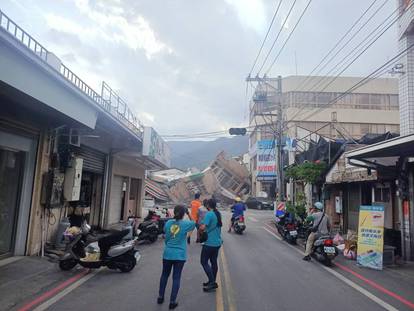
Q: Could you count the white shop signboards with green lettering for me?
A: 1